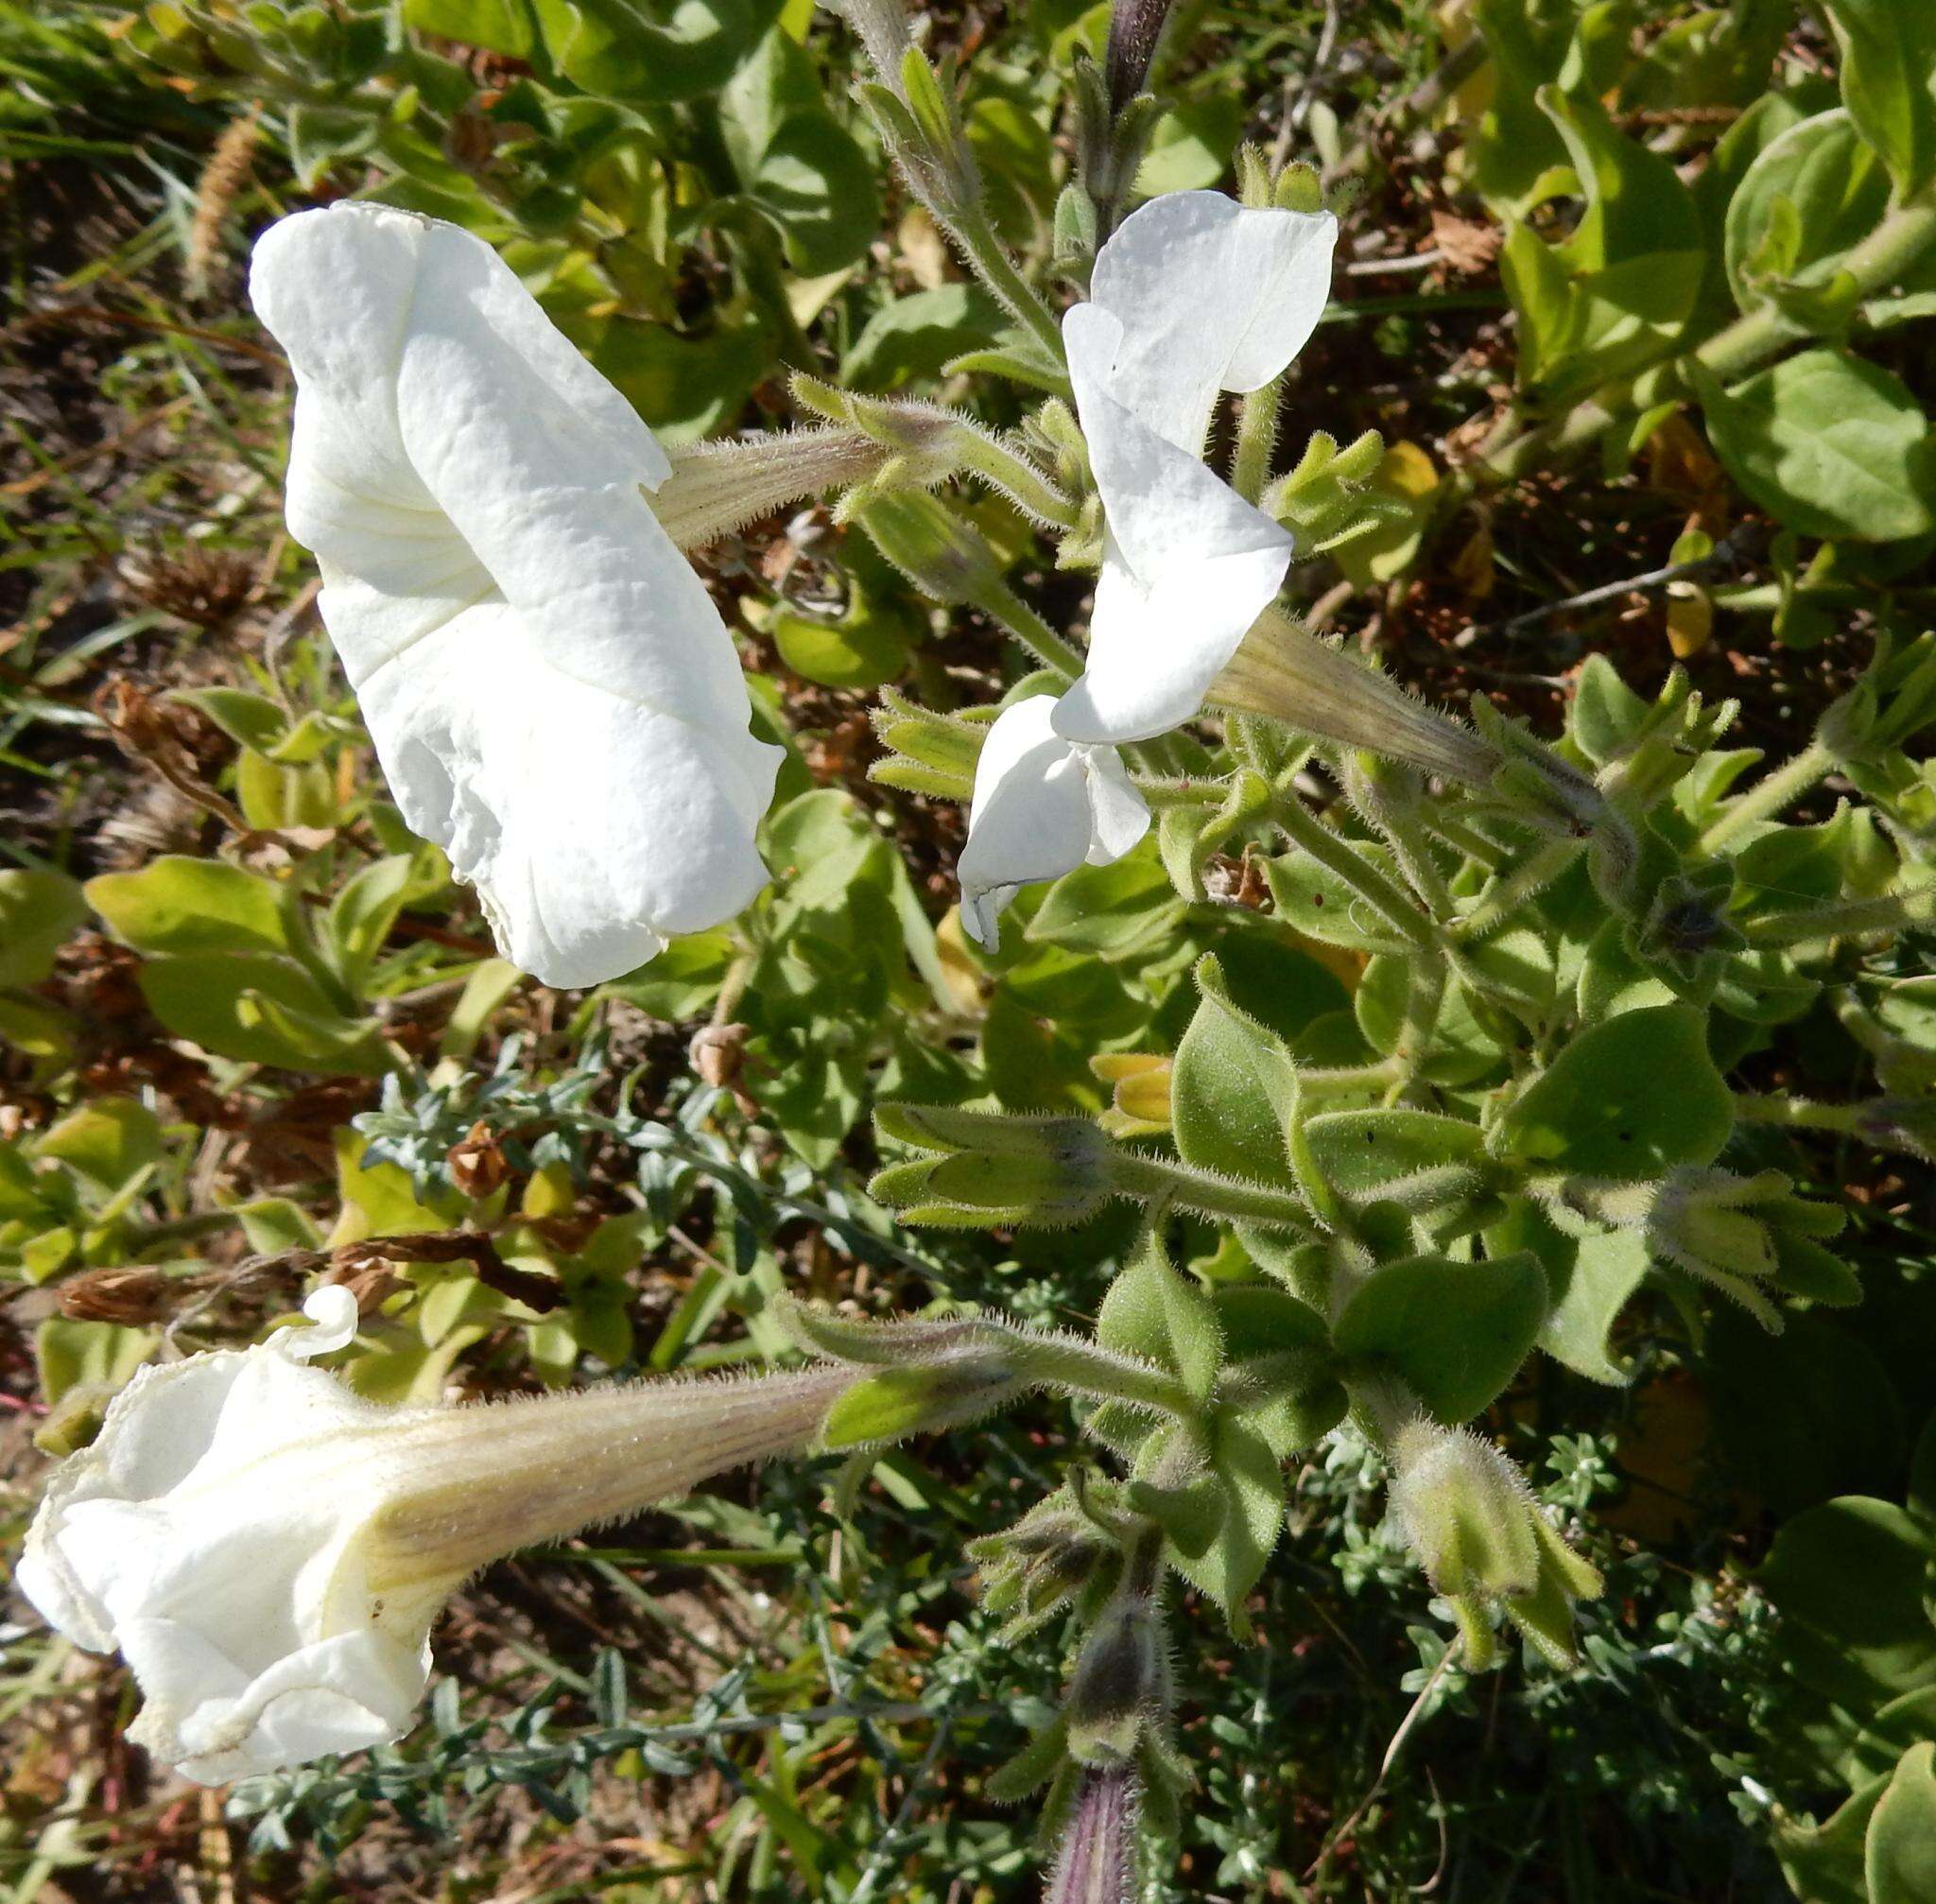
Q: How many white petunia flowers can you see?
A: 3